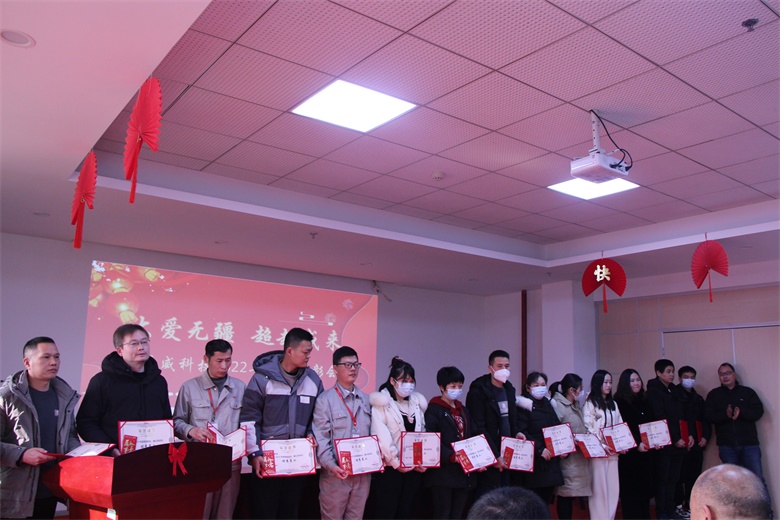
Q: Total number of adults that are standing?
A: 15